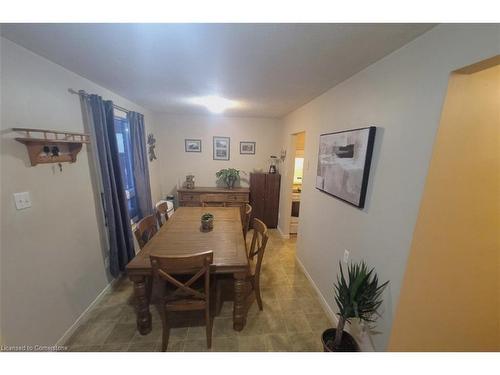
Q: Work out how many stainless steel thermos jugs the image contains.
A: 0